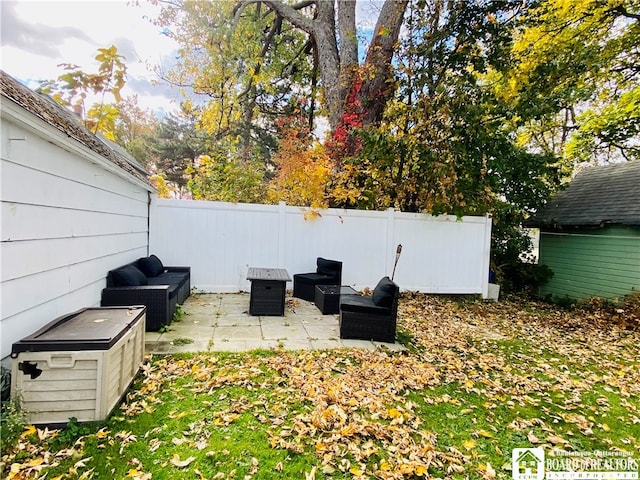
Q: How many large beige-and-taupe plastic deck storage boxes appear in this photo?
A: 1